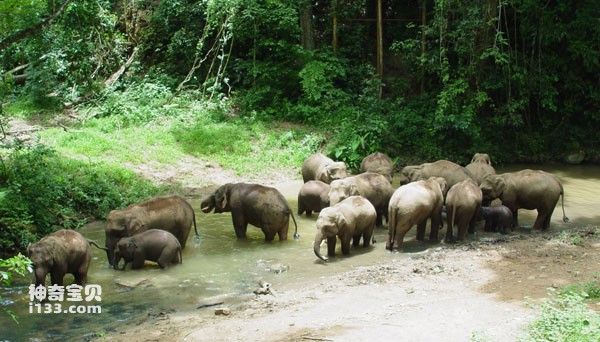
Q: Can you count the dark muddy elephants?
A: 15